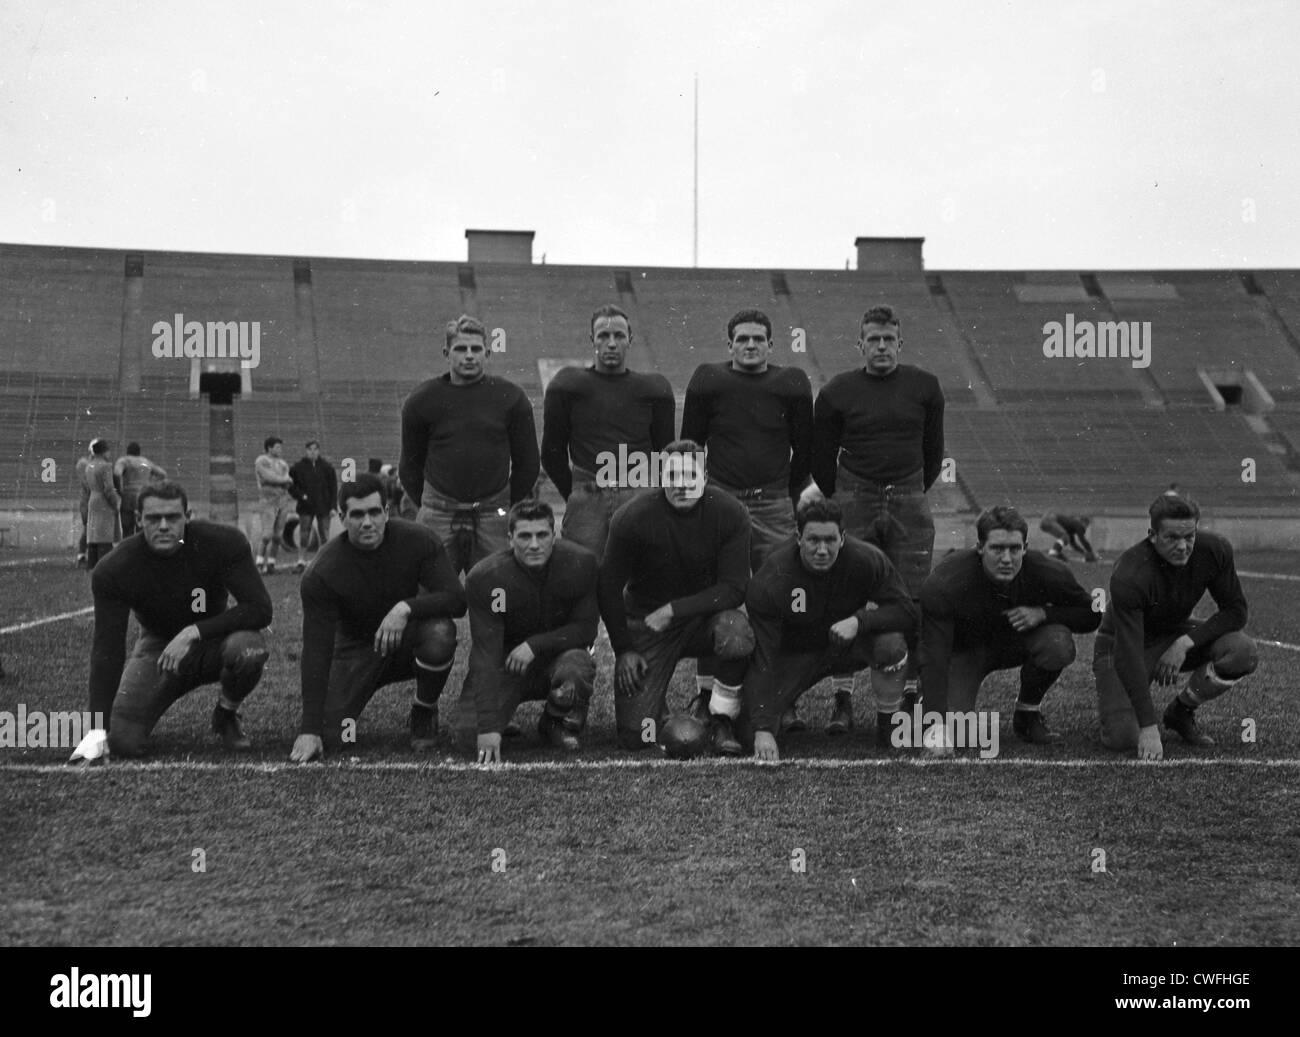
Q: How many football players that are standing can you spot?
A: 4